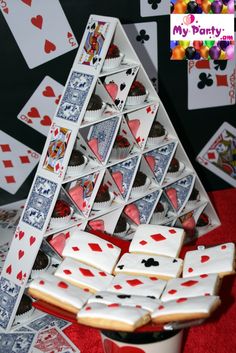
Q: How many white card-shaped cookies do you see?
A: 11